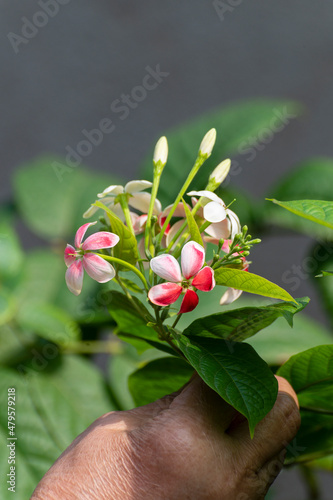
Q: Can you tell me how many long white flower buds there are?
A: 3